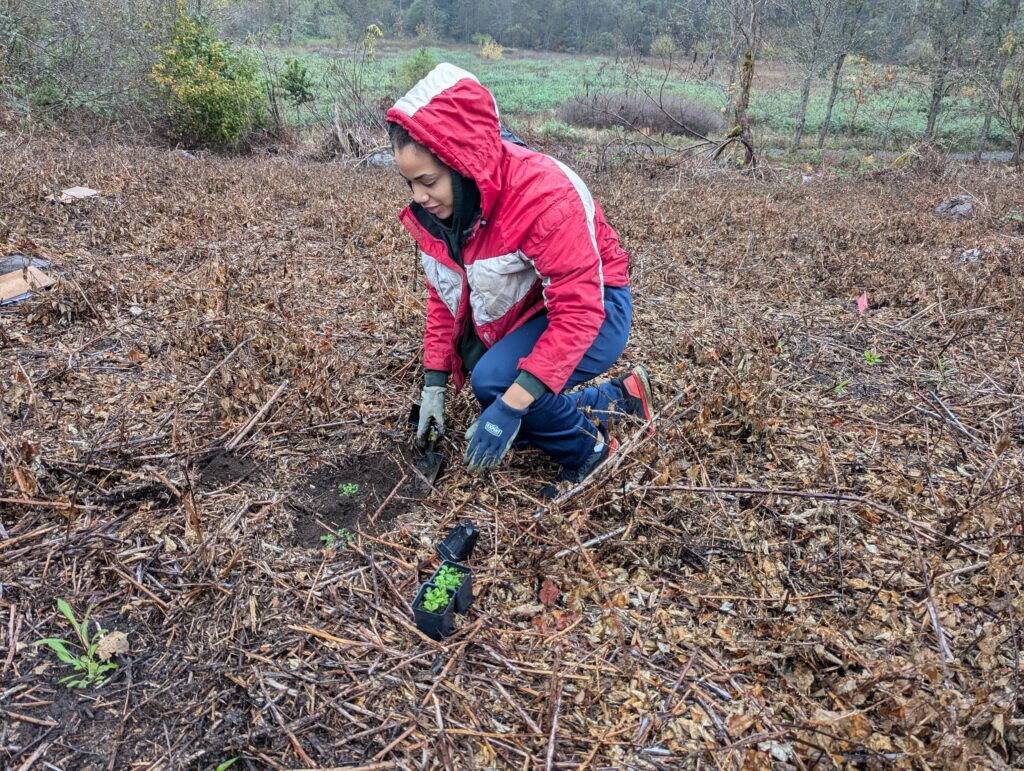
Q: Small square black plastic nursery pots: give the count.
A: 3